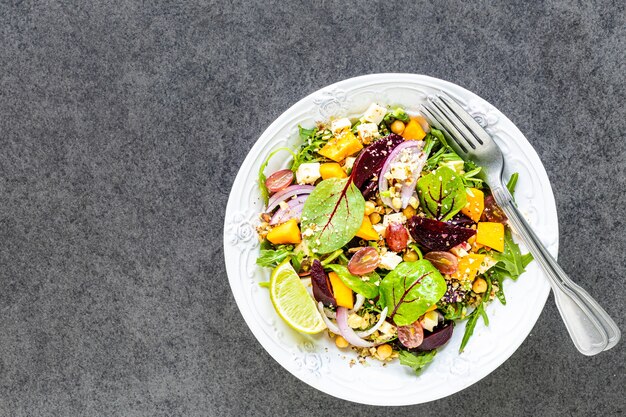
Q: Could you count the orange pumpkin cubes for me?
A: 9